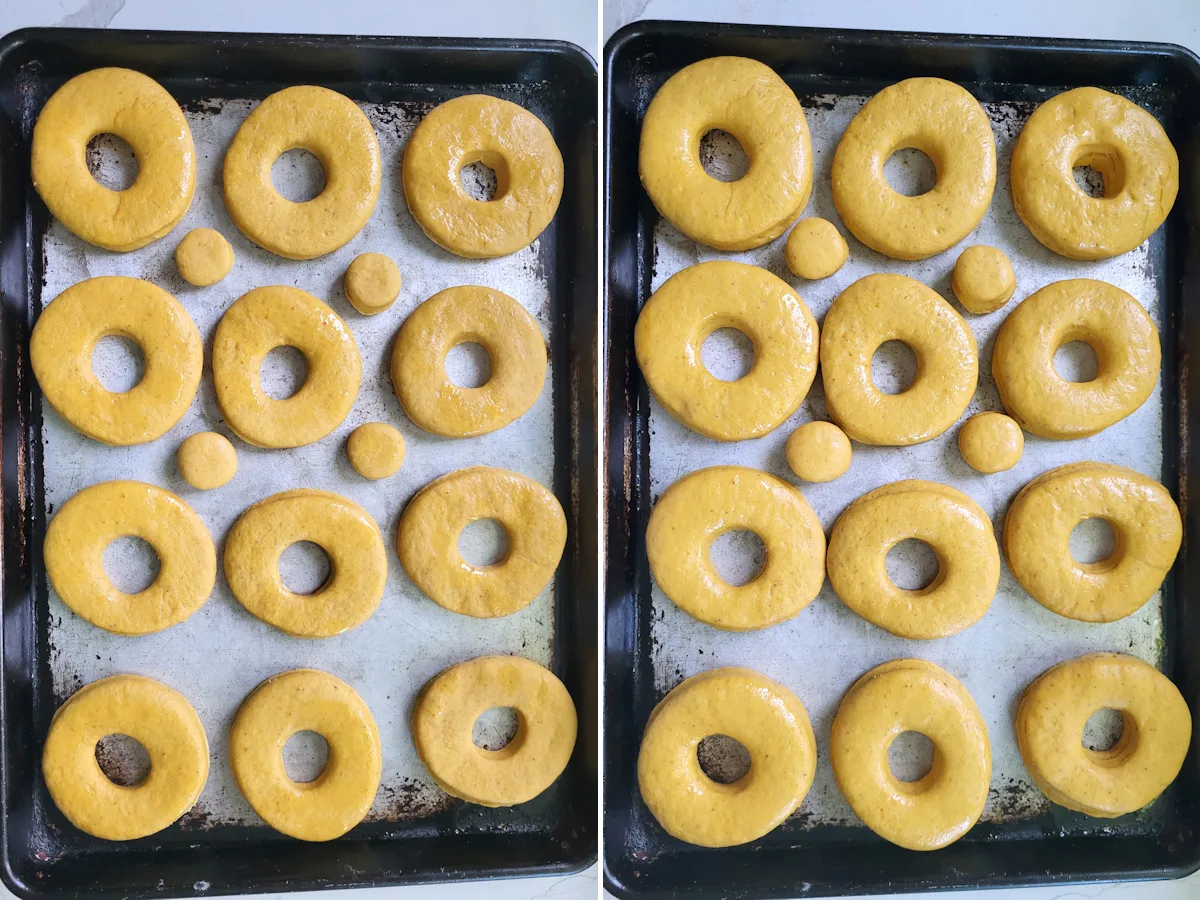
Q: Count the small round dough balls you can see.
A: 8